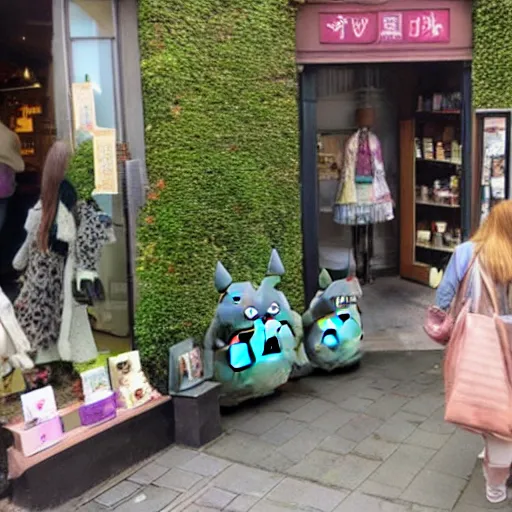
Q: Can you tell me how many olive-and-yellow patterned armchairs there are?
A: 0